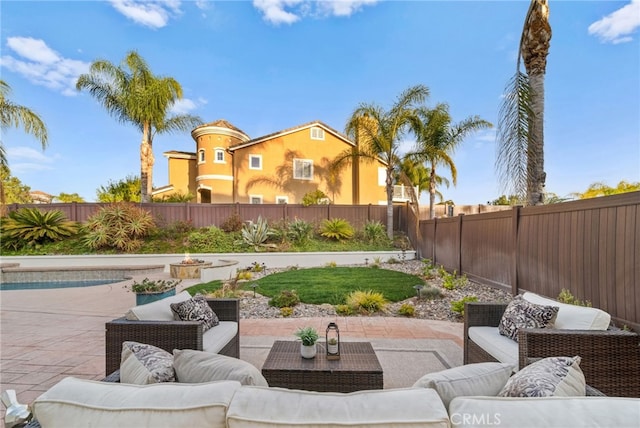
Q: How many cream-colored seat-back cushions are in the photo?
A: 5